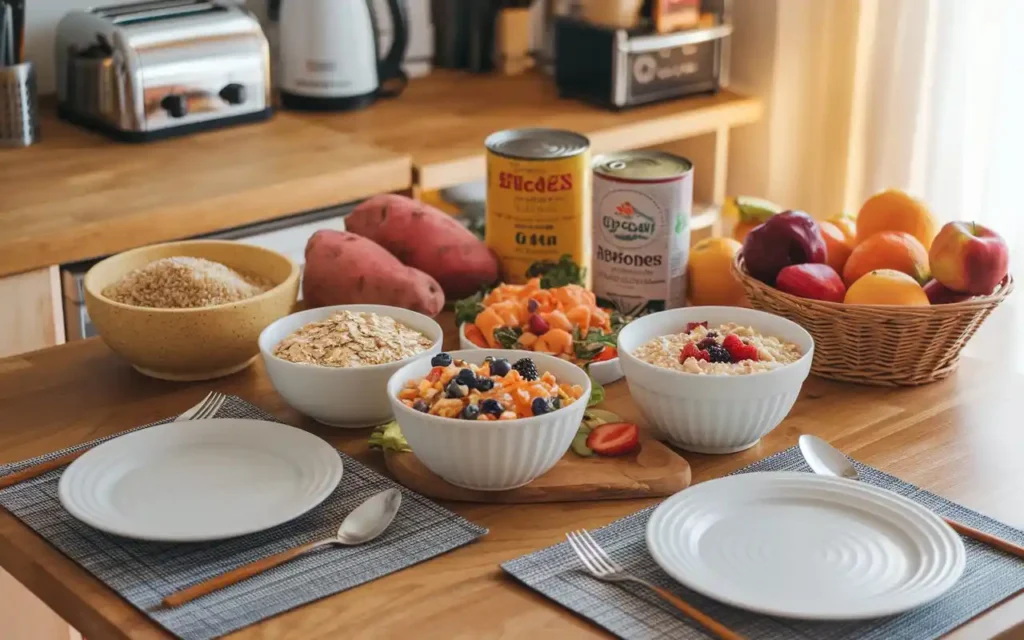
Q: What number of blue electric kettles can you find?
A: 0